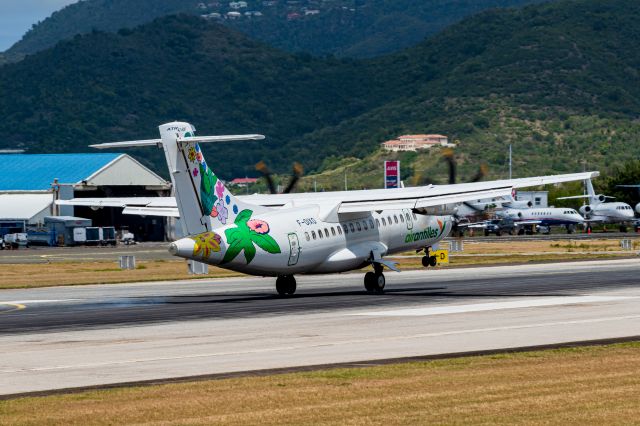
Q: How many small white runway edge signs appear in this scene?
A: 4